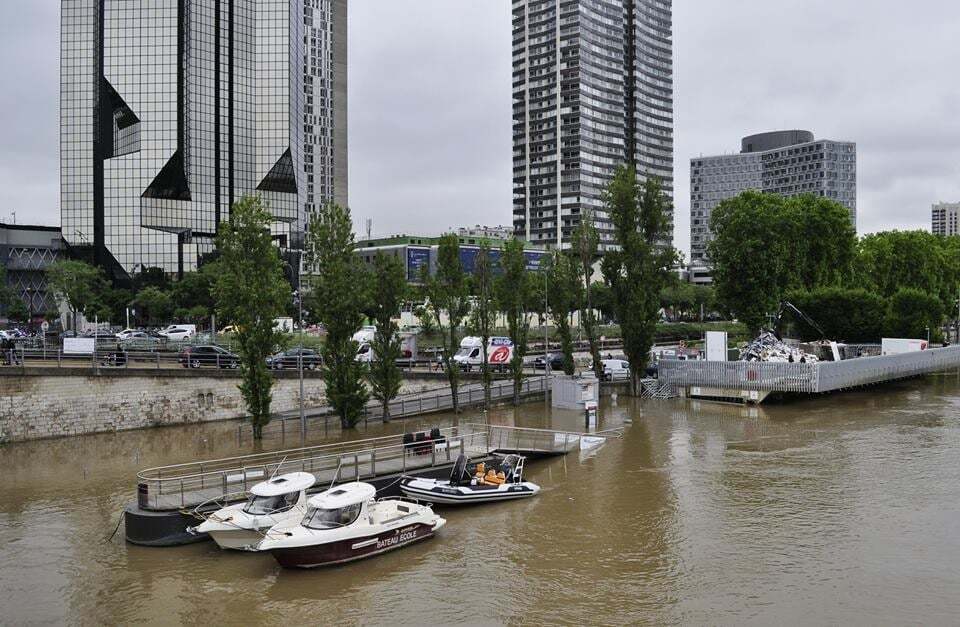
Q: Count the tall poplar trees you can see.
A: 9